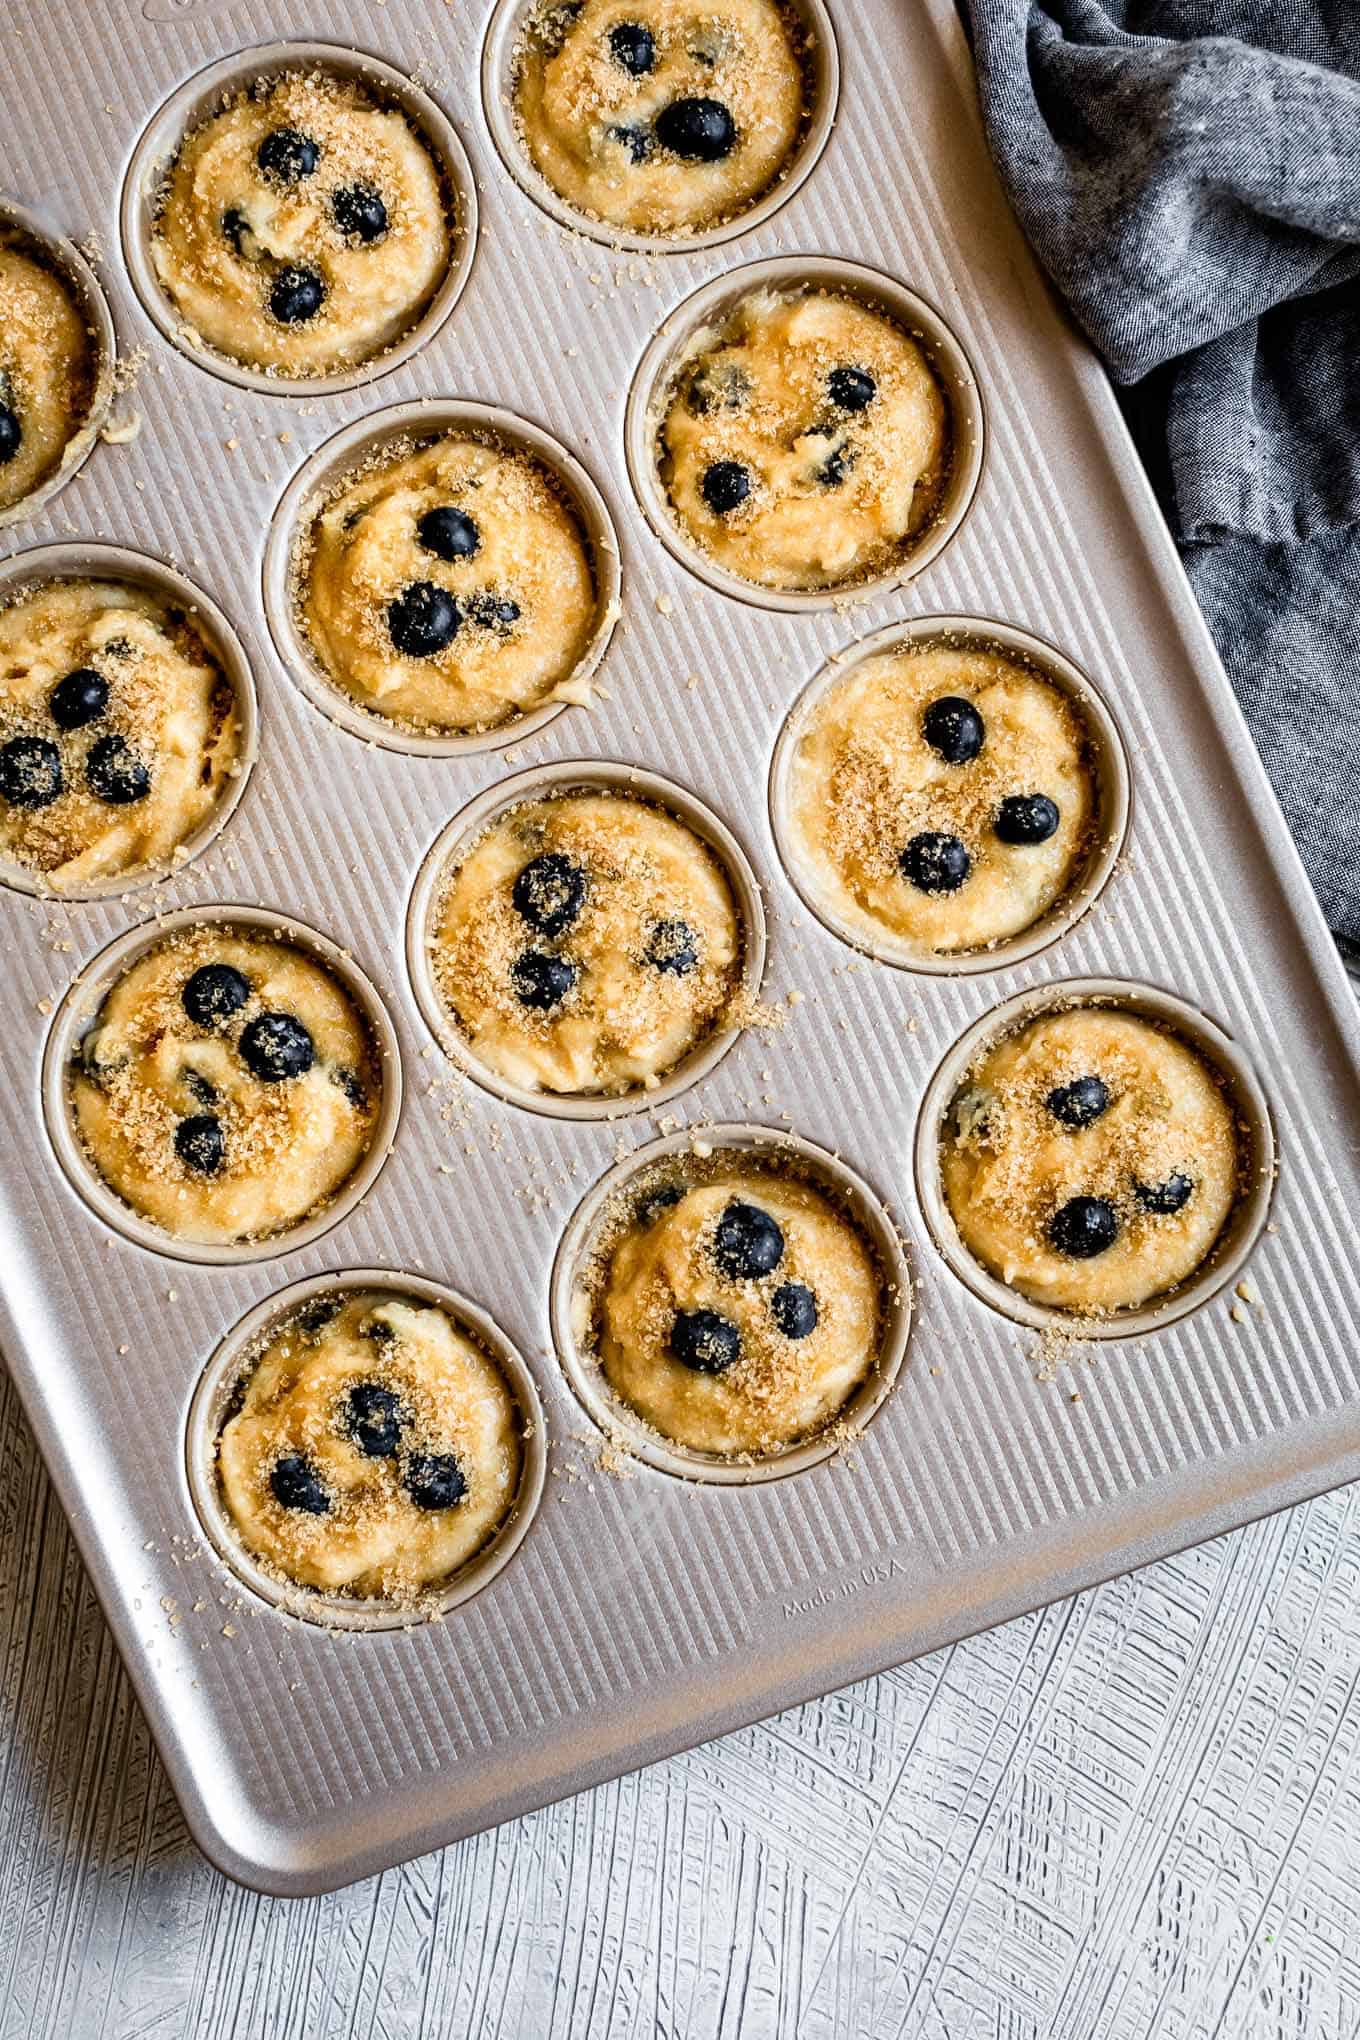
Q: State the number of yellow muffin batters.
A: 12